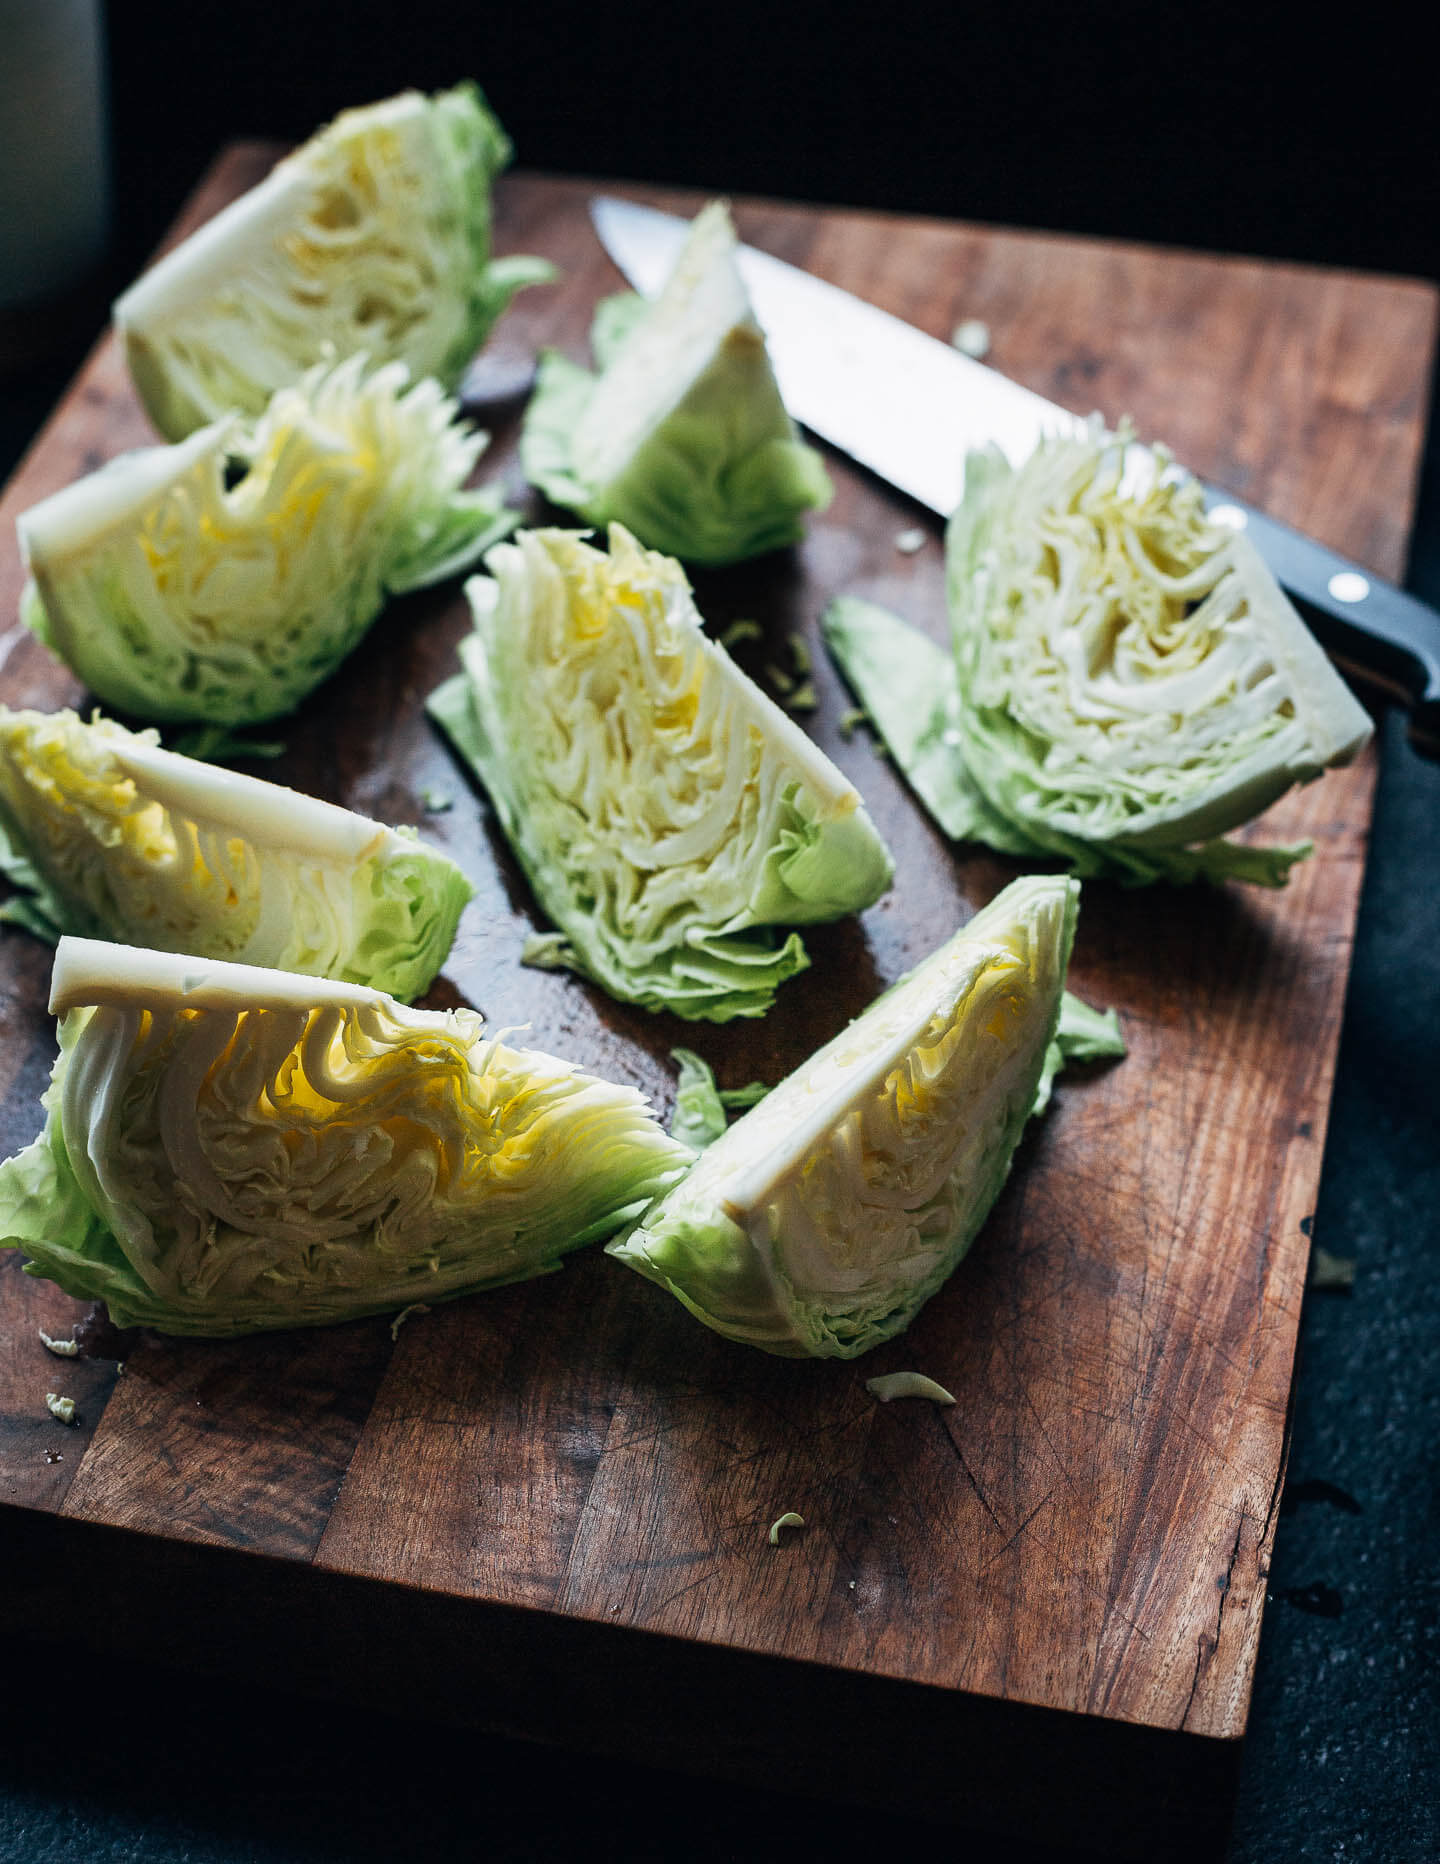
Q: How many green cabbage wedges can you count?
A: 8